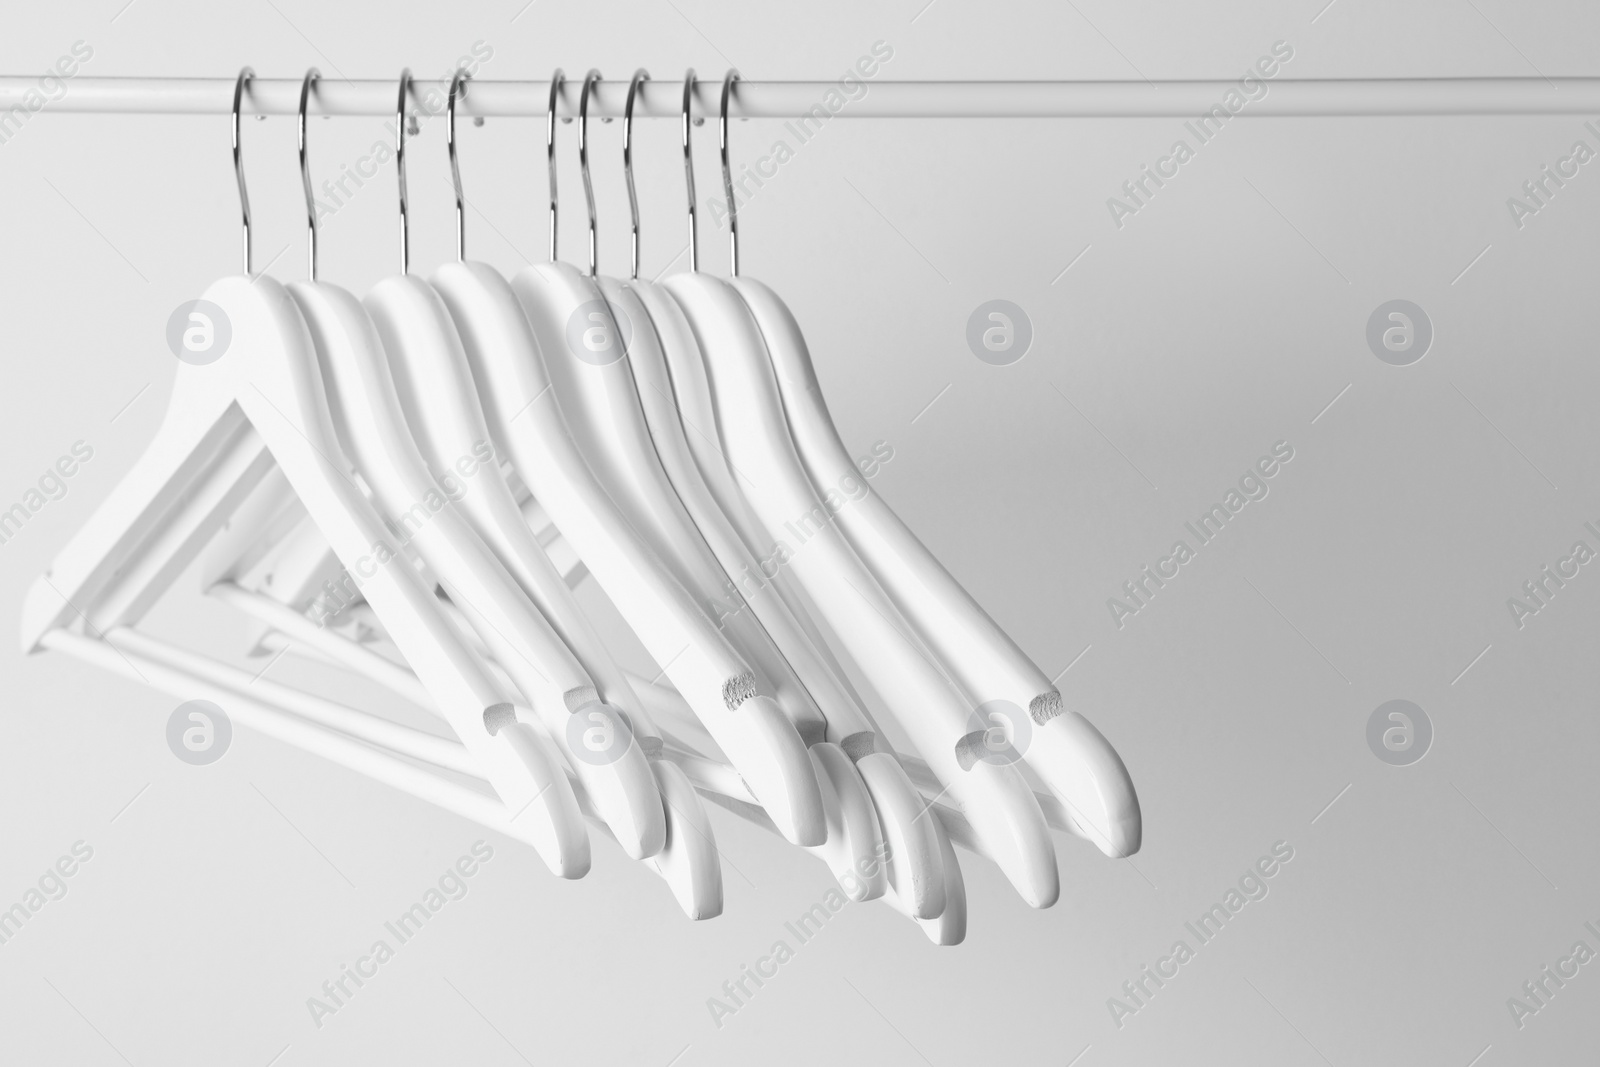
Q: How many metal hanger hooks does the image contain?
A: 9